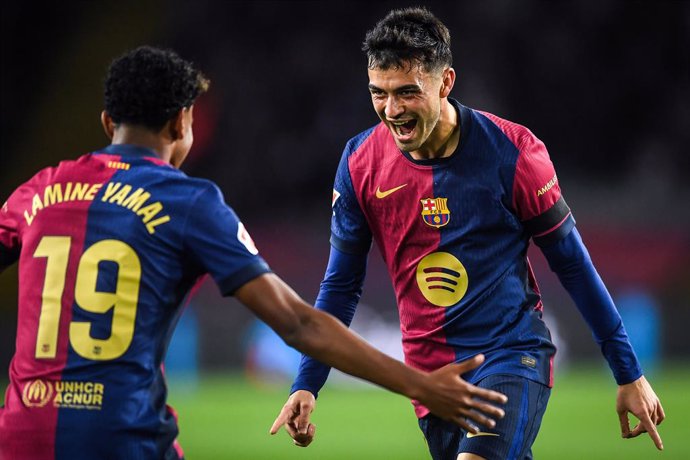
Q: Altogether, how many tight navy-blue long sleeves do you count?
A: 2